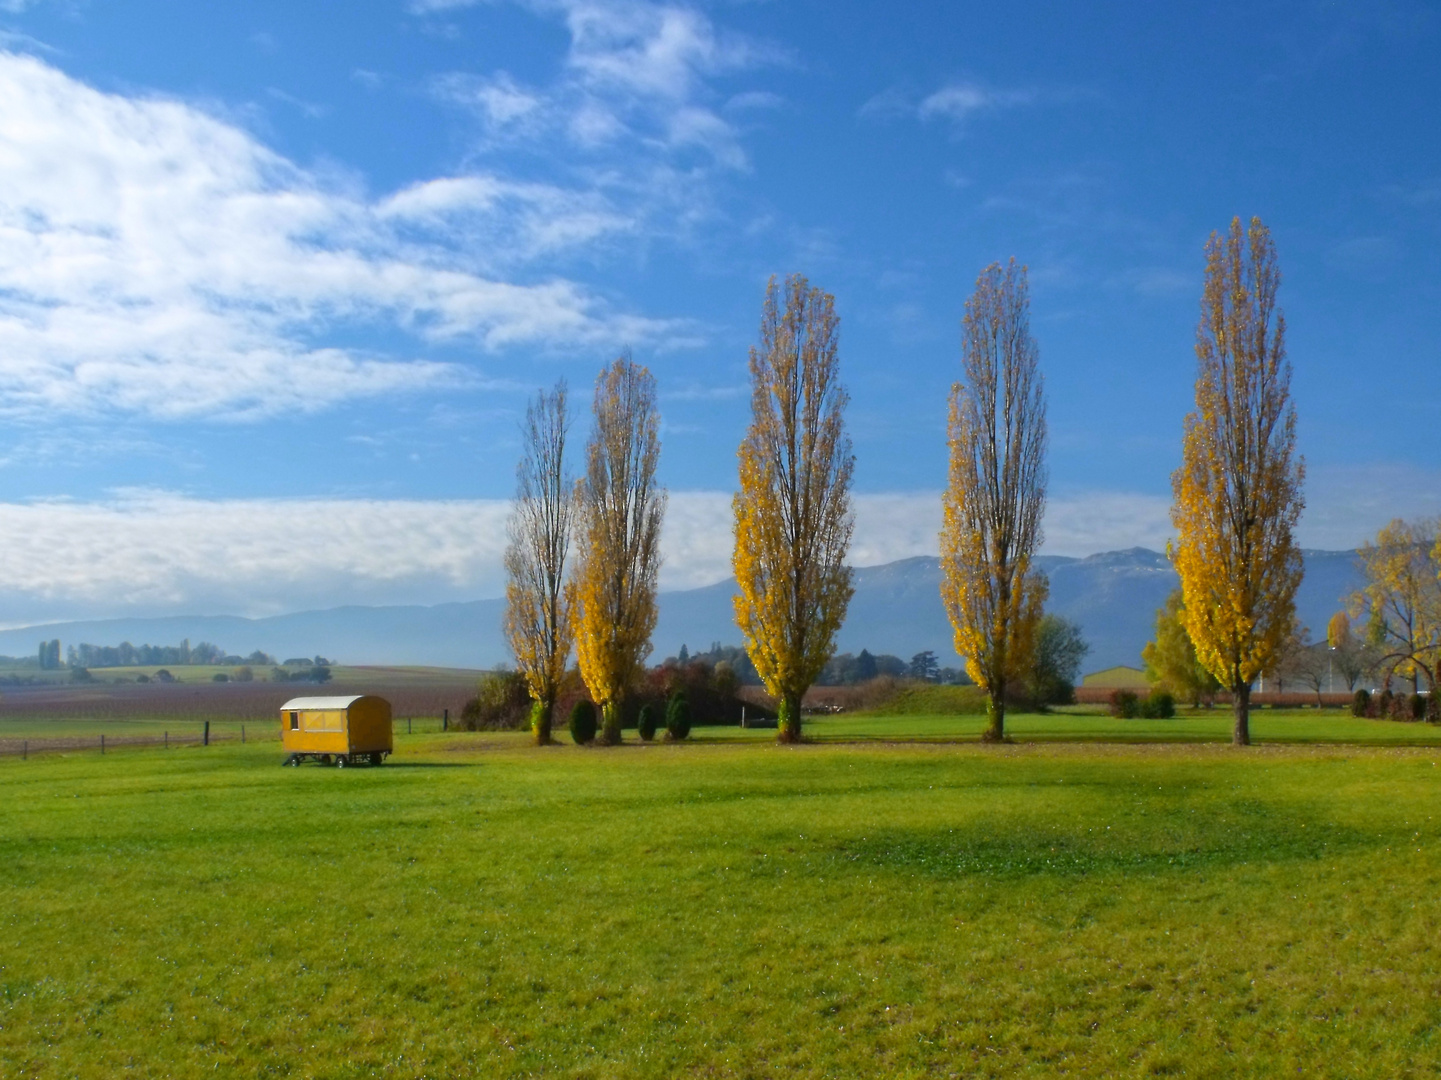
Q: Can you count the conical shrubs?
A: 3